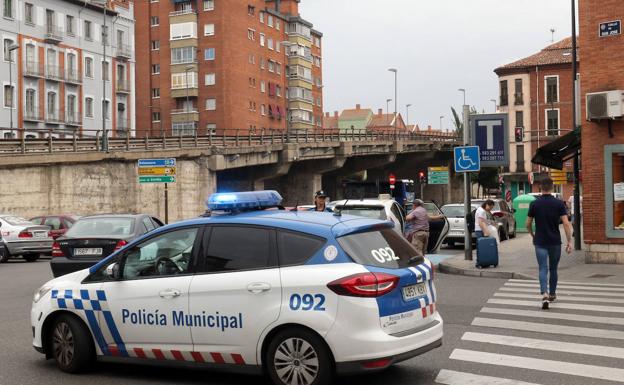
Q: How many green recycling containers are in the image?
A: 1